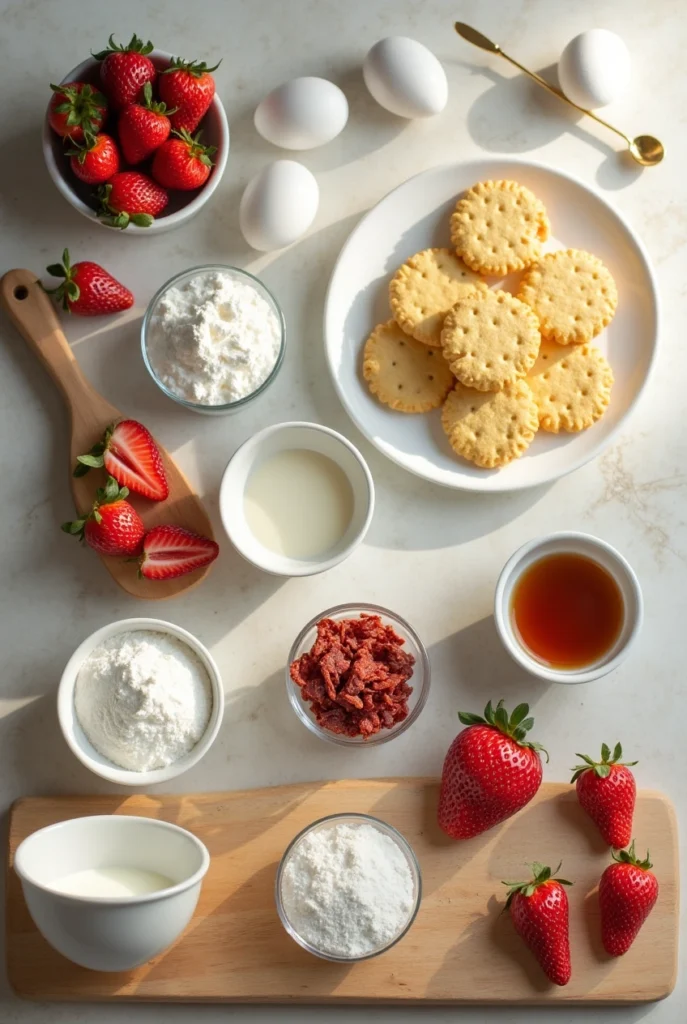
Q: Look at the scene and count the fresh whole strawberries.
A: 13